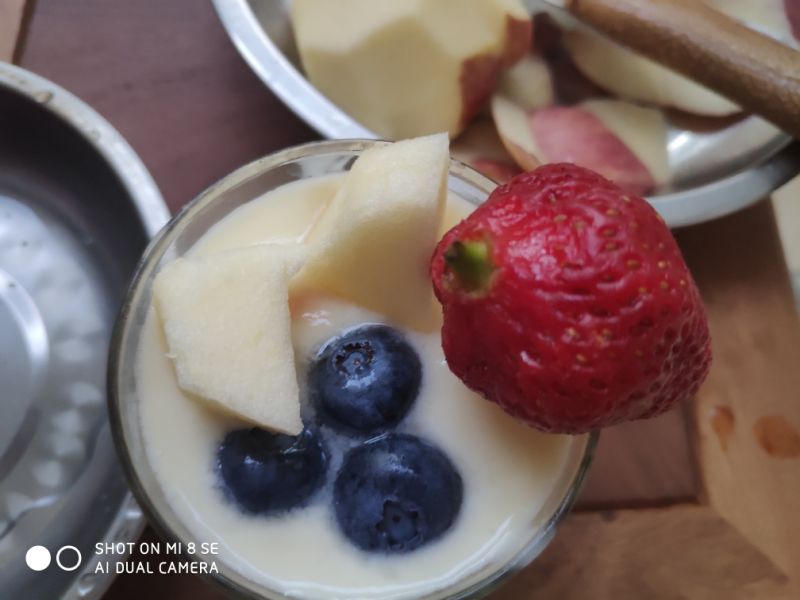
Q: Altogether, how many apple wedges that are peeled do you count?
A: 2